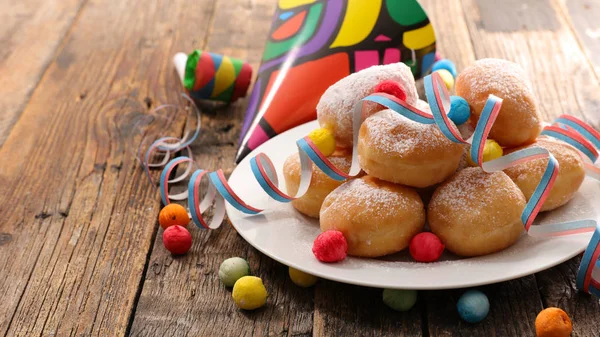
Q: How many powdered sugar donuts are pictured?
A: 7